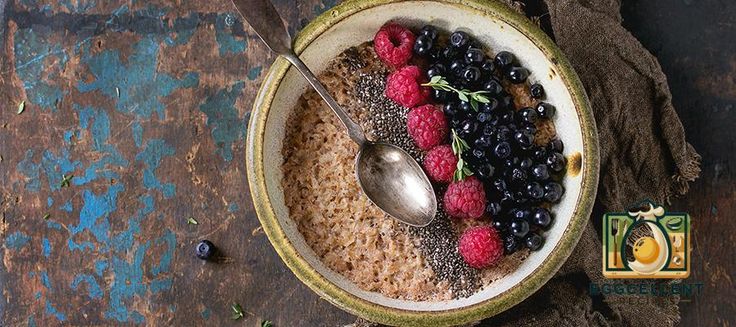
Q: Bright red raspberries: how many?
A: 6